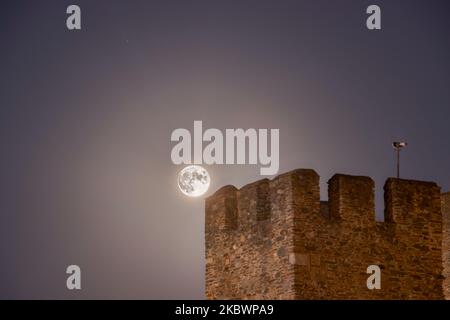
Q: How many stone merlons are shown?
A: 5